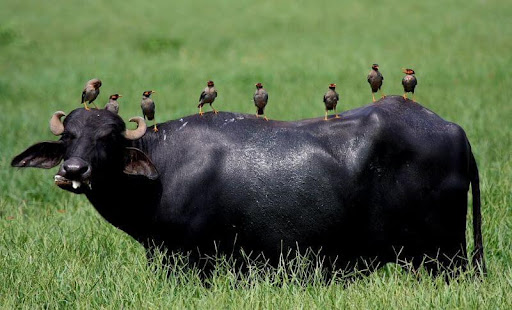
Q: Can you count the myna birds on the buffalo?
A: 8